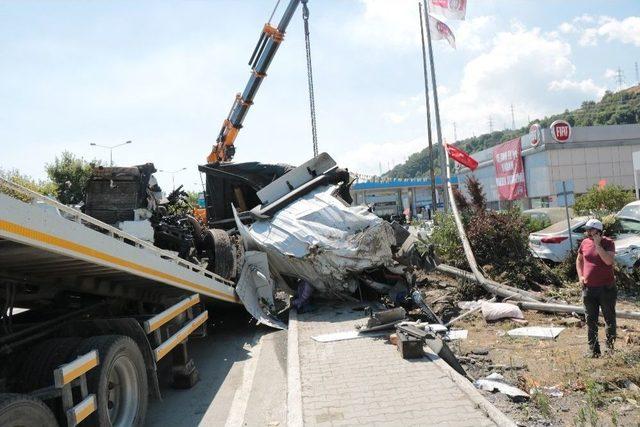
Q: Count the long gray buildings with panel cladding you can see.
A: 1